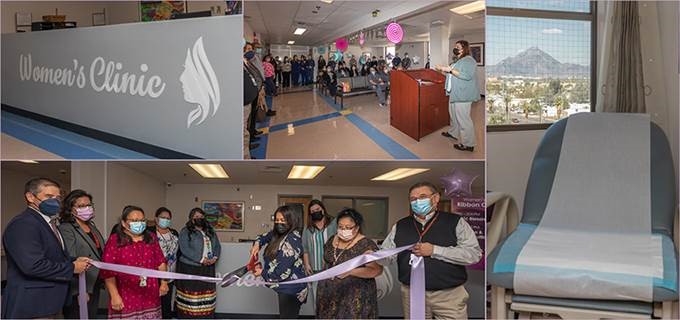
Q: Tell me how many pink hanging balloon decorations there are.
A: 3